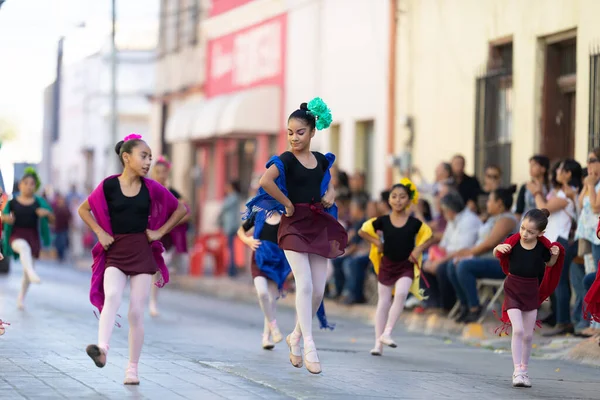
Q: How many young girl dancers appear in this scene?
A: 7